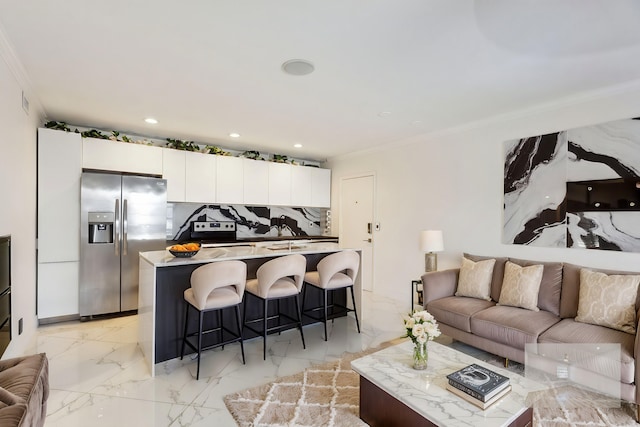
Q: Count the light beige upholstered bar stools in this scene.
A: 3